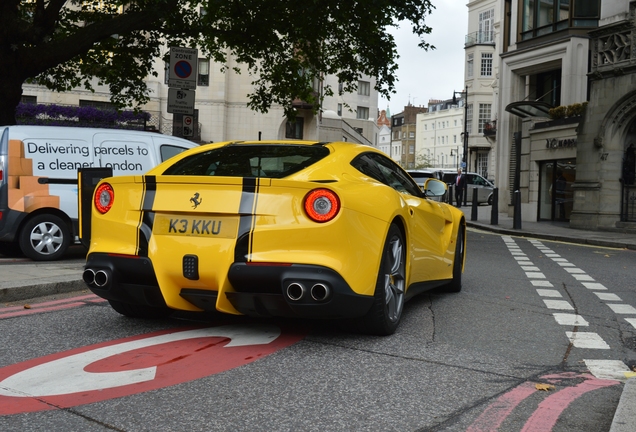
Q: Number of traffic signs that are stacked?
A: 3